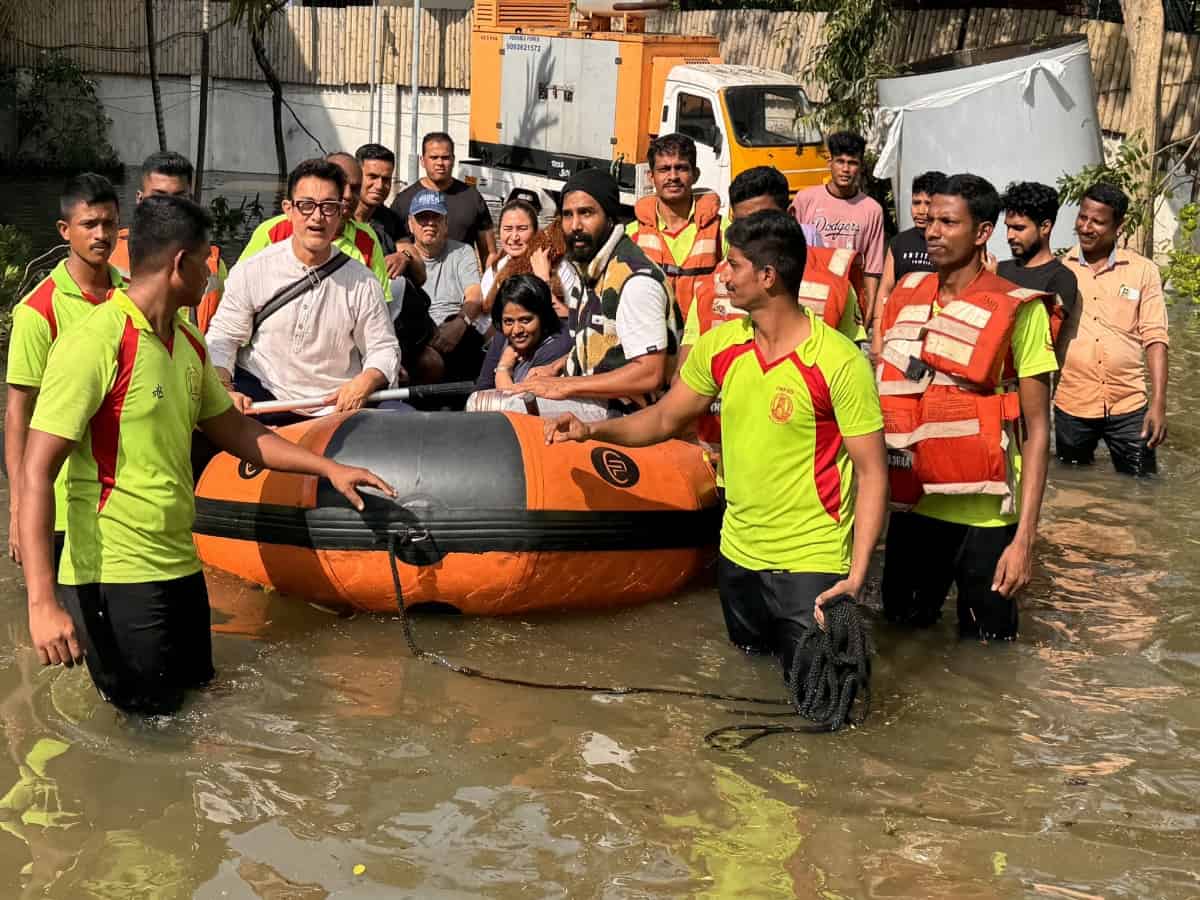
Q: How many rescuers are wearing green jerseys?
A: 8